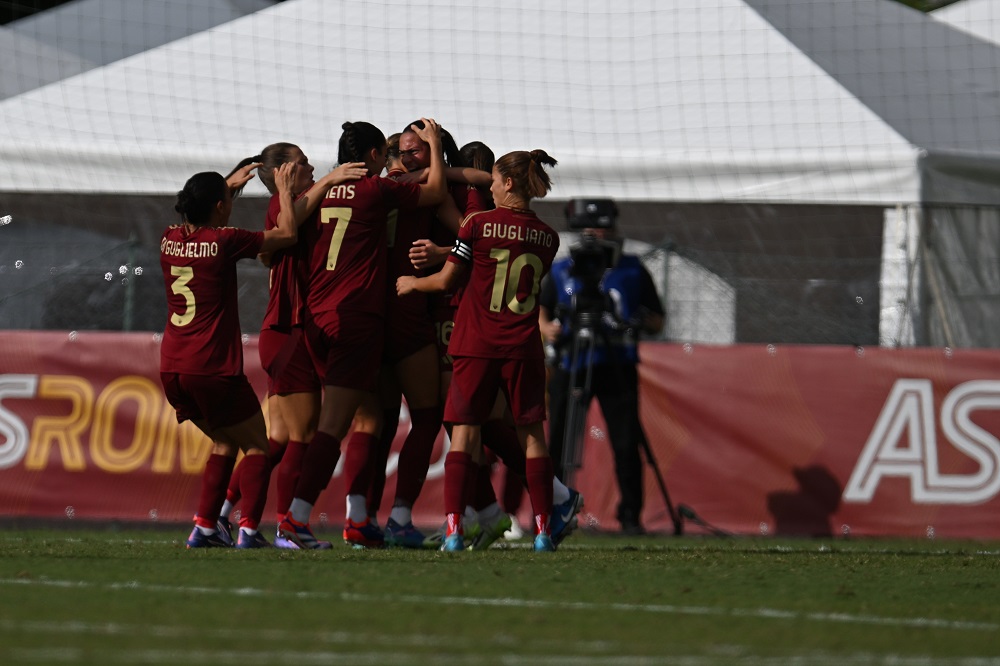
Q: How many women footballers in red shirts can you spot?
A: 7